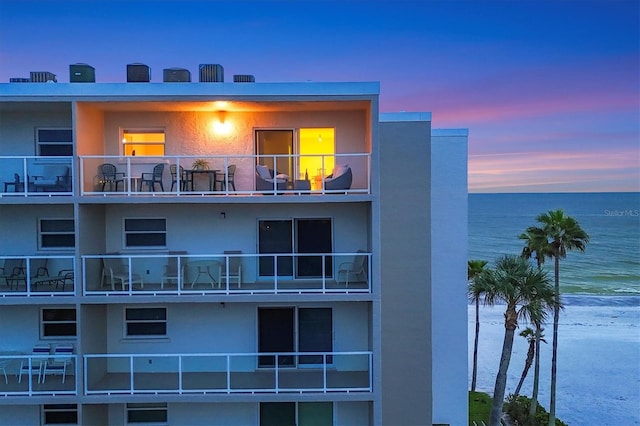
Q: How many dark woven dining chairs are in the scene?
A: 4